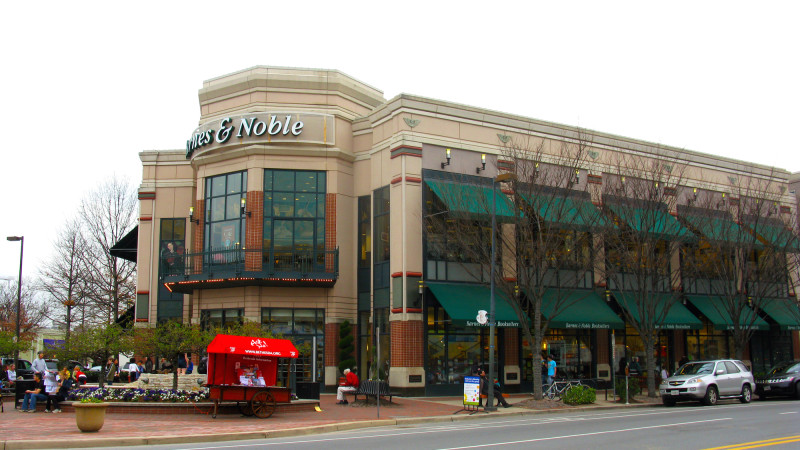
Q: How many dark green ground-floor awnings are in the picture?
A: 5